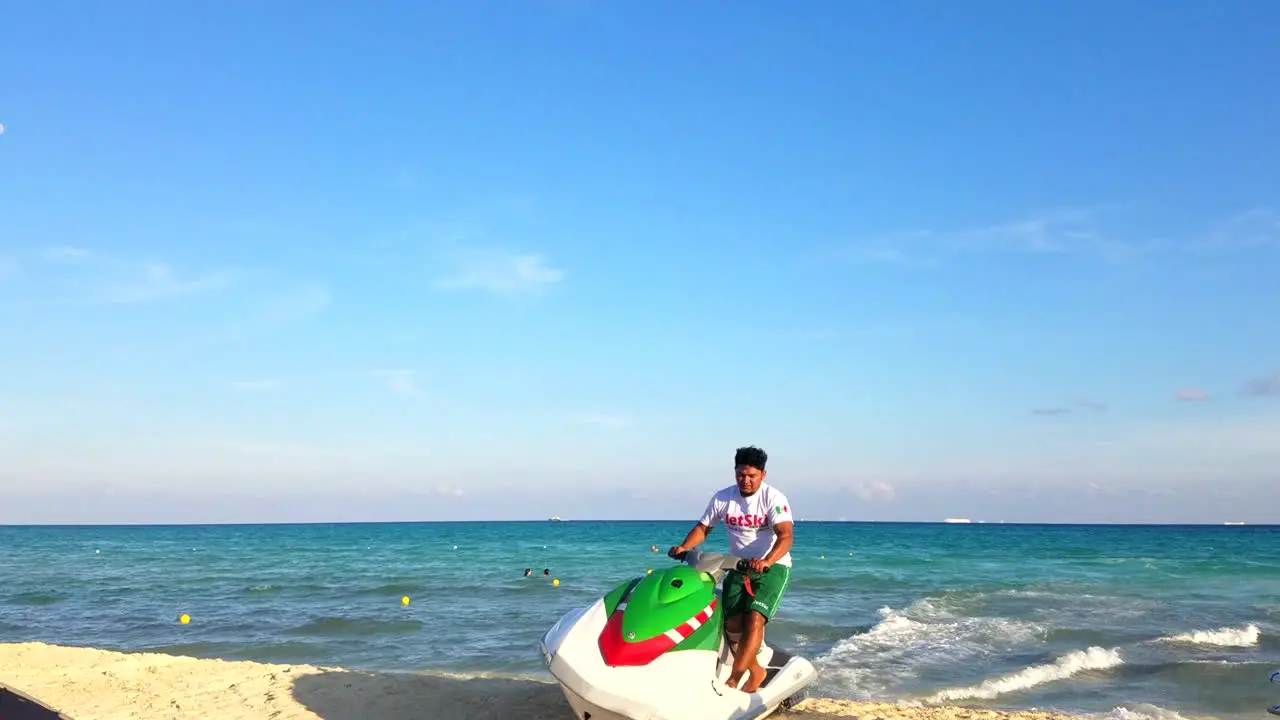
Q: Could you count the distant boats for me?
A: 3